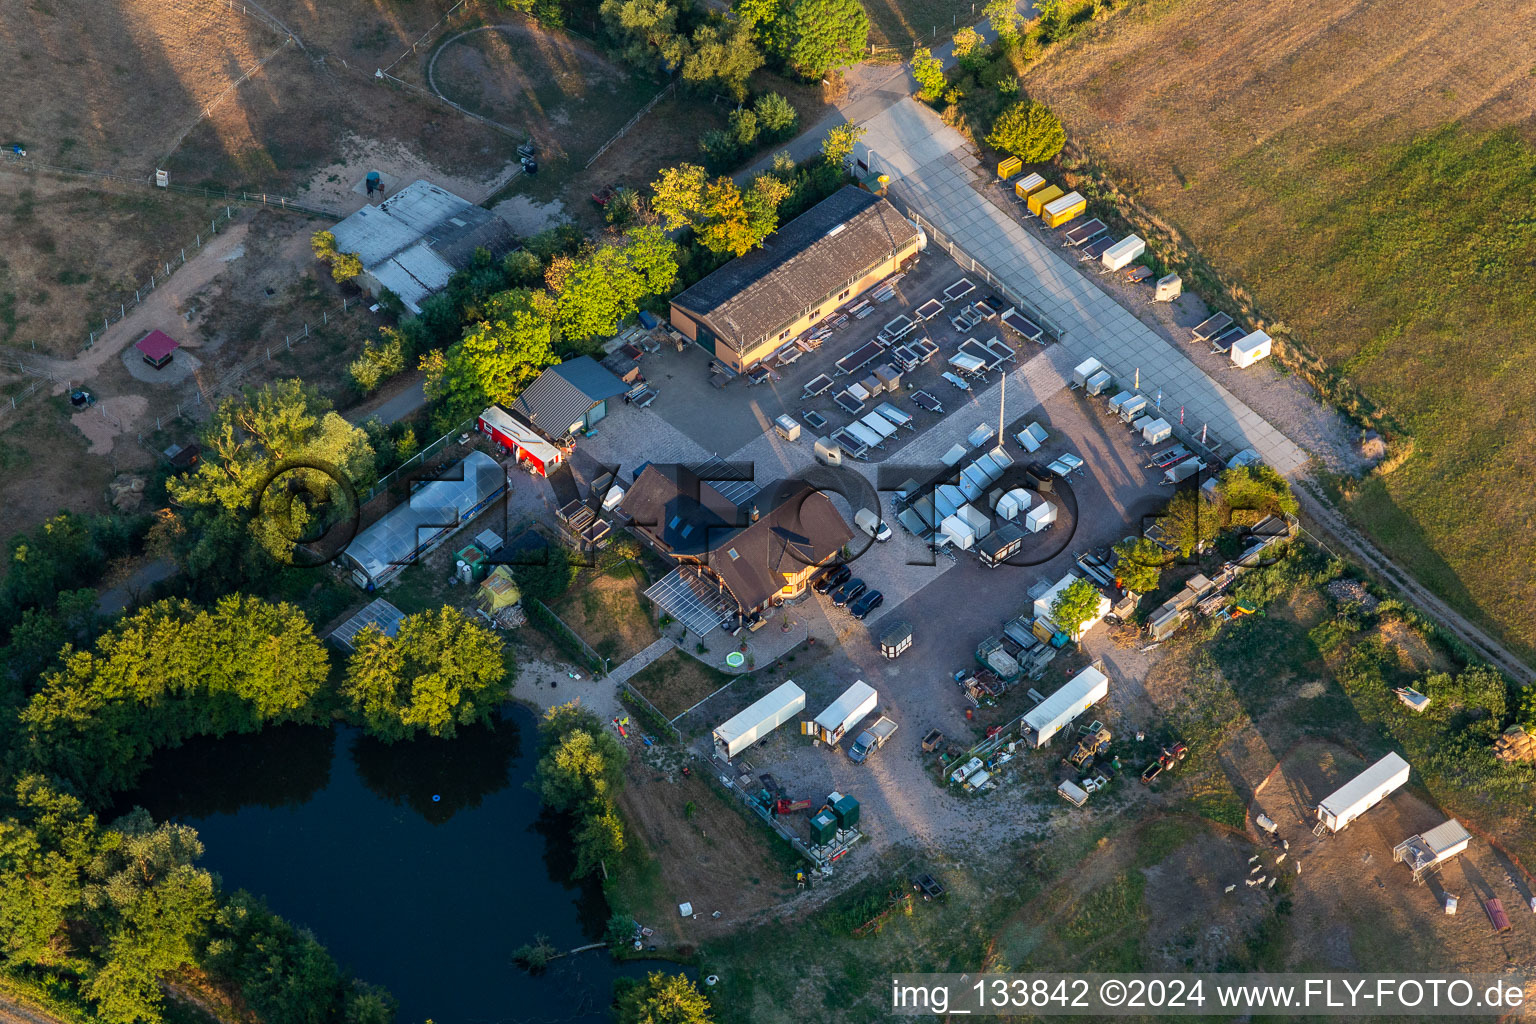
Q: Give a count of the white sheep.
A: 9